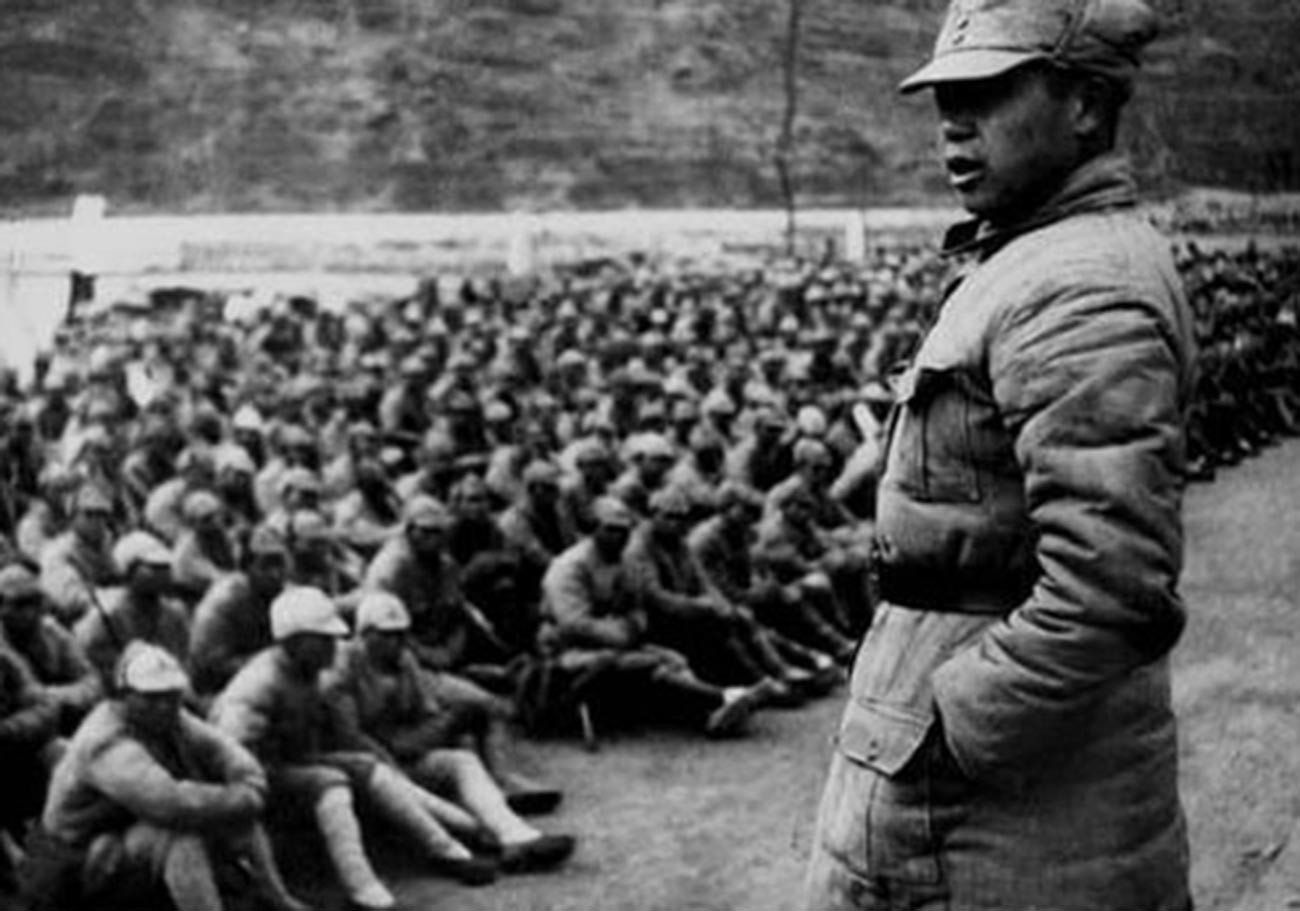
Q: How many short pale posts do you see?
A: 3